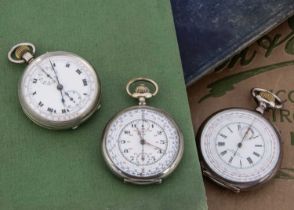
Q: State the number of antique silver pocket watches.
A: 3